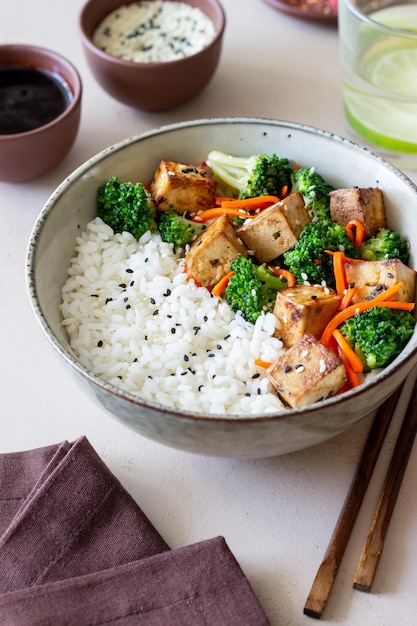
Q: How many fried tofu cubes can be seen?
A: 7